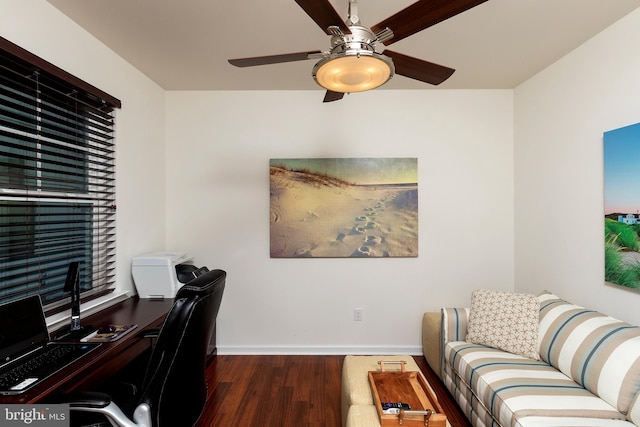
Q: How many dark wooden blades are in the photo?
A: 5